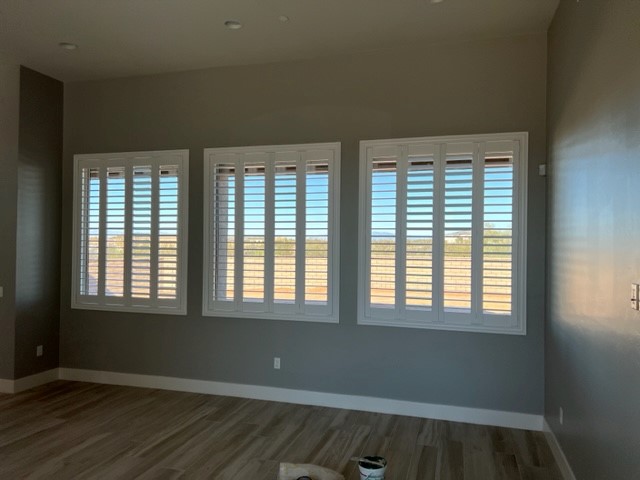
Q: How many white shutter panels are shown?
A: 12